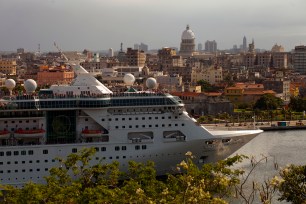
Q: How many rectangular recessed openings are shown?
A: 2